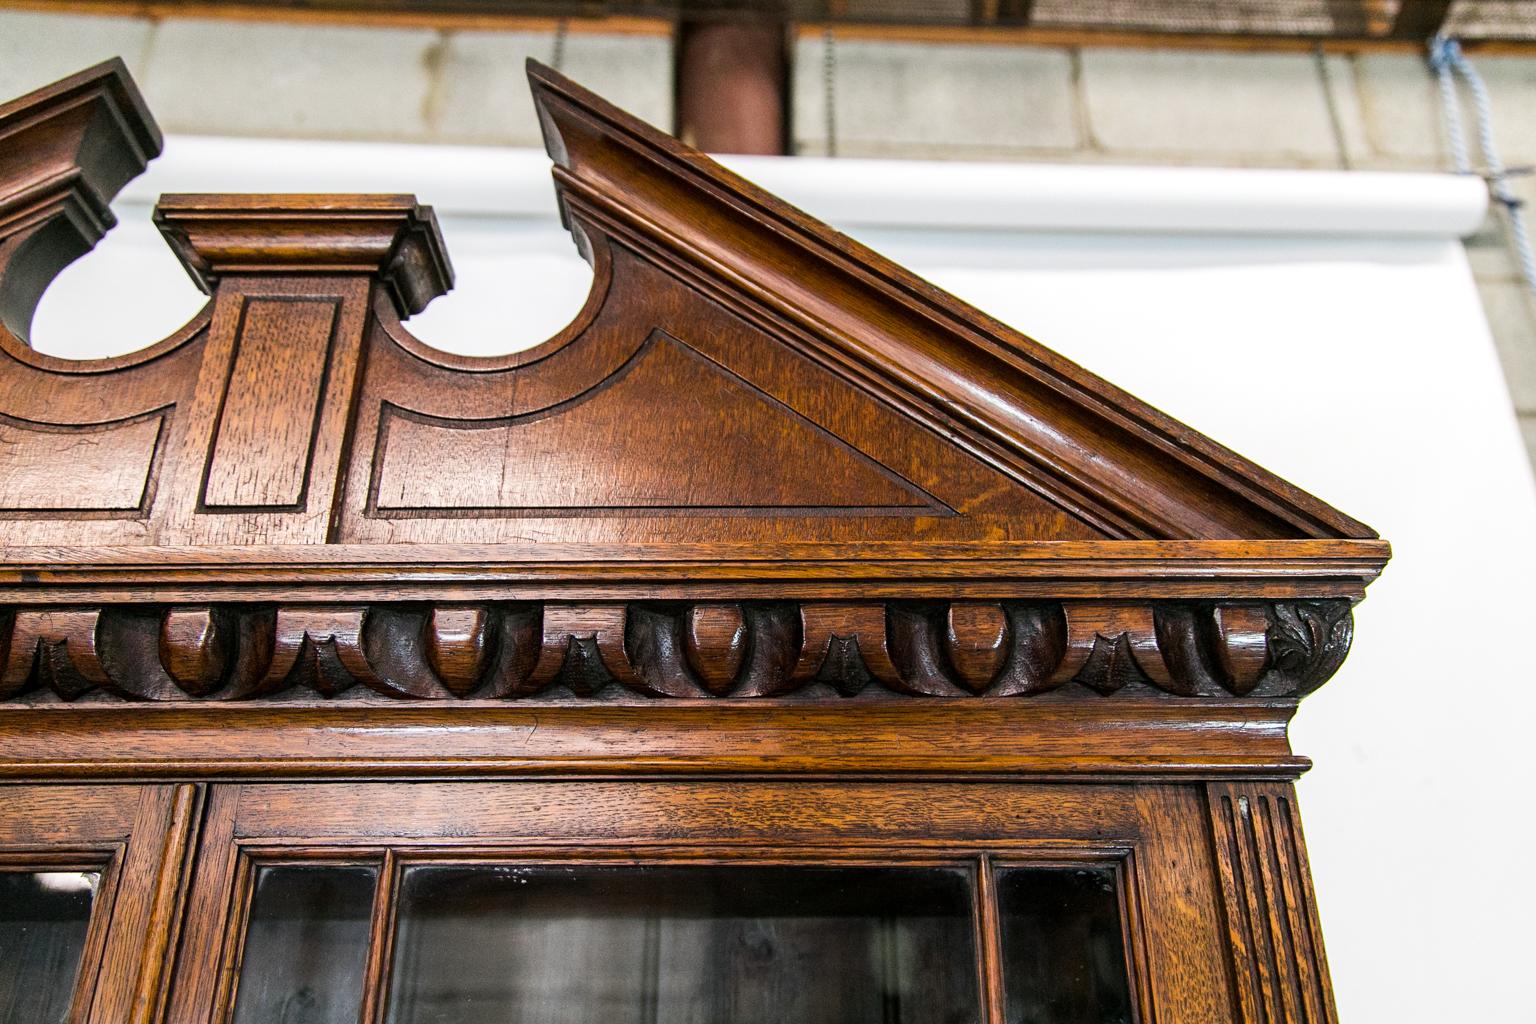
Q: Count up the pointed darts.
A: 5